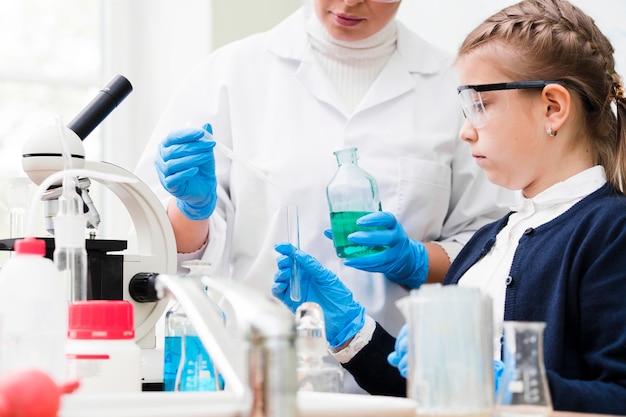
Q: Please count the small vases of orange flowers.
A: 0